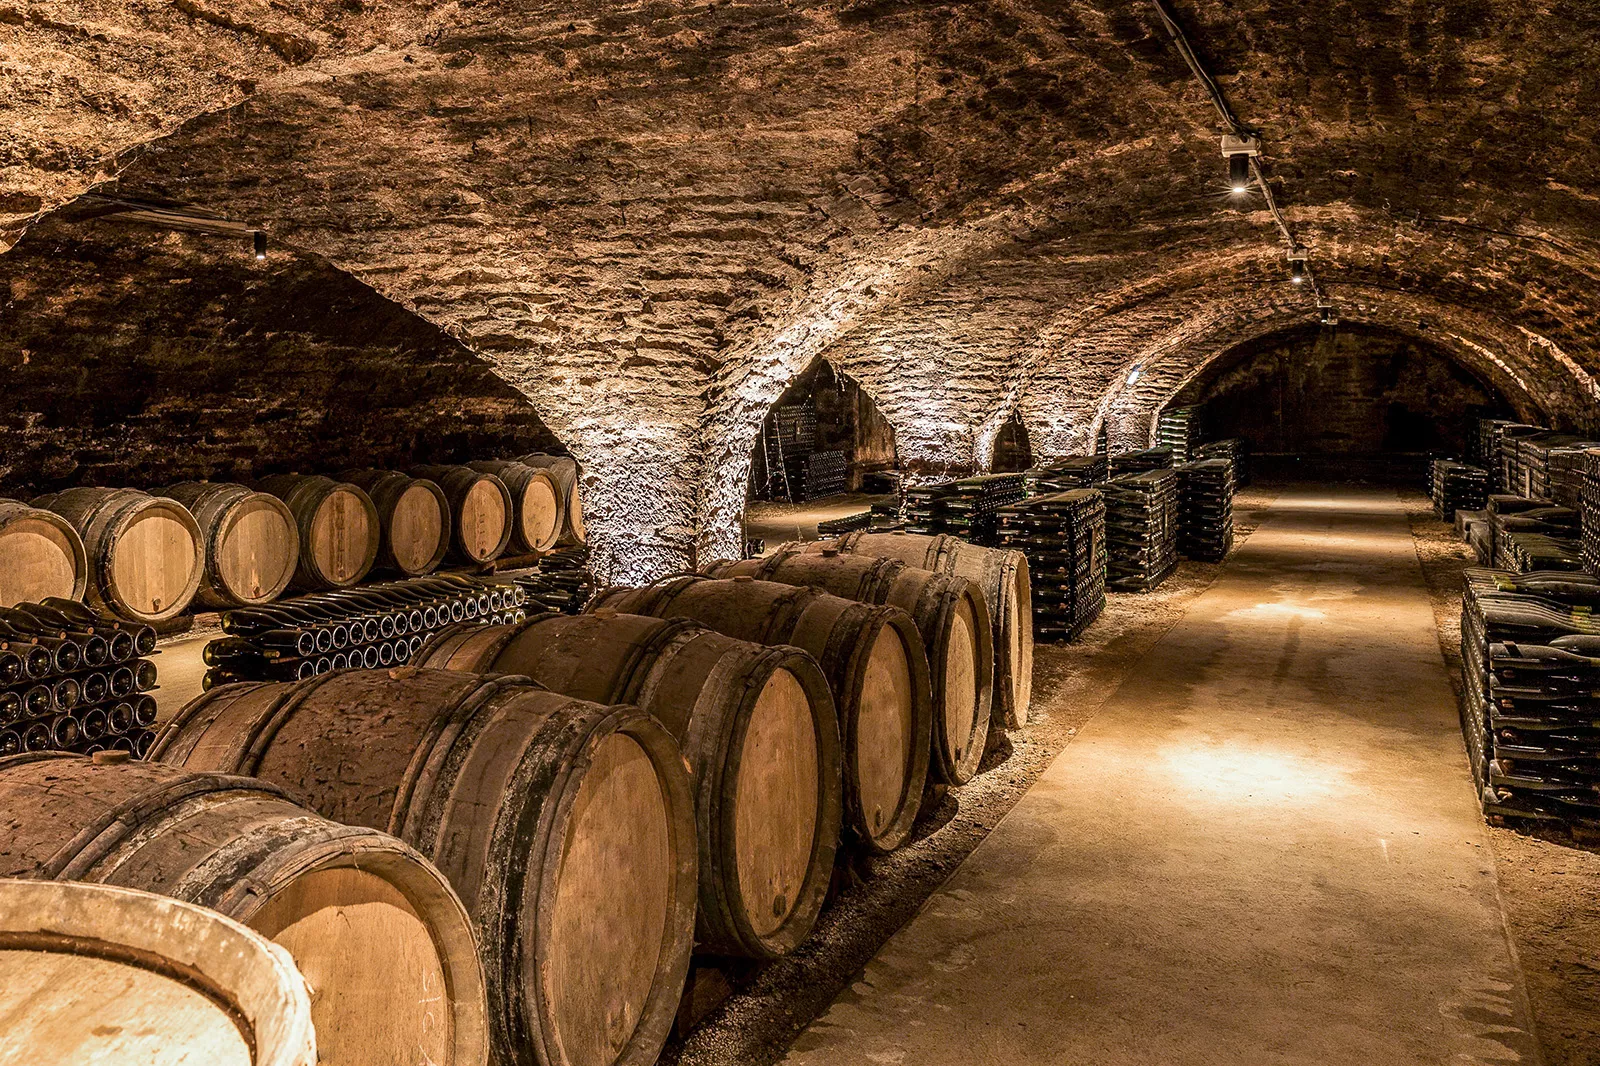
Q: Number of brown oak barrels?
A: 15